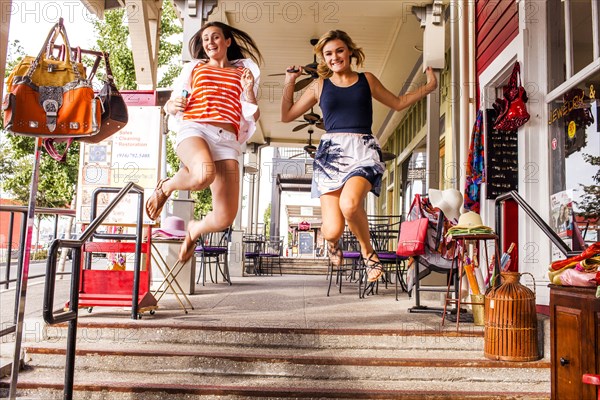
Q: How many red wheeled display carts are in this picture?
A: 1